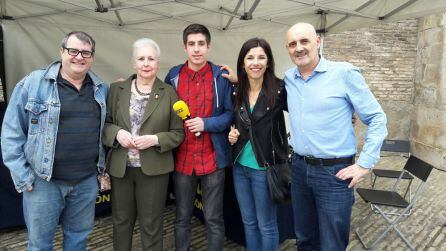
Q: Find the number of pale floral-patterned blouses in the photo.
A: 1